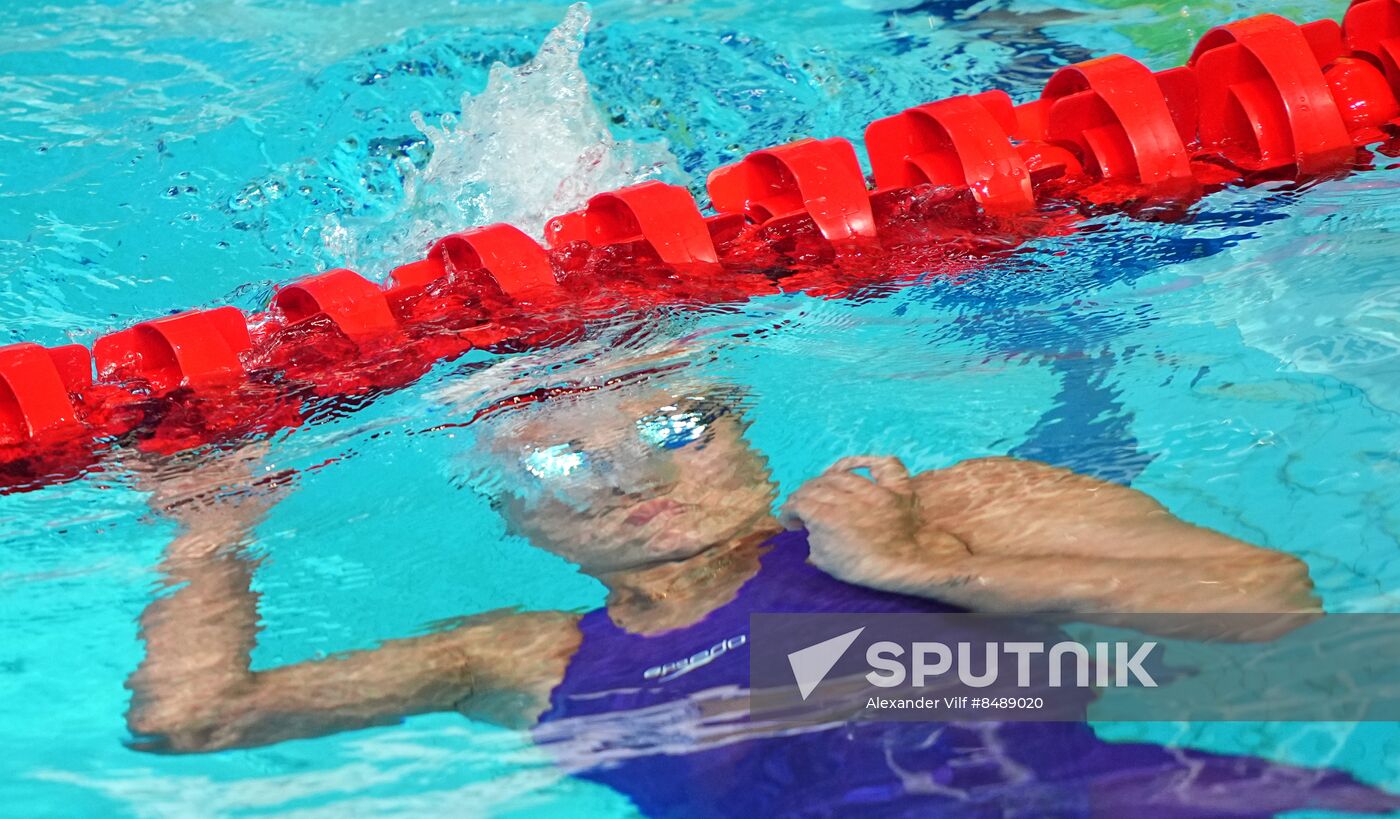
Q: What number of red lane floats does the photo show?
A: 10